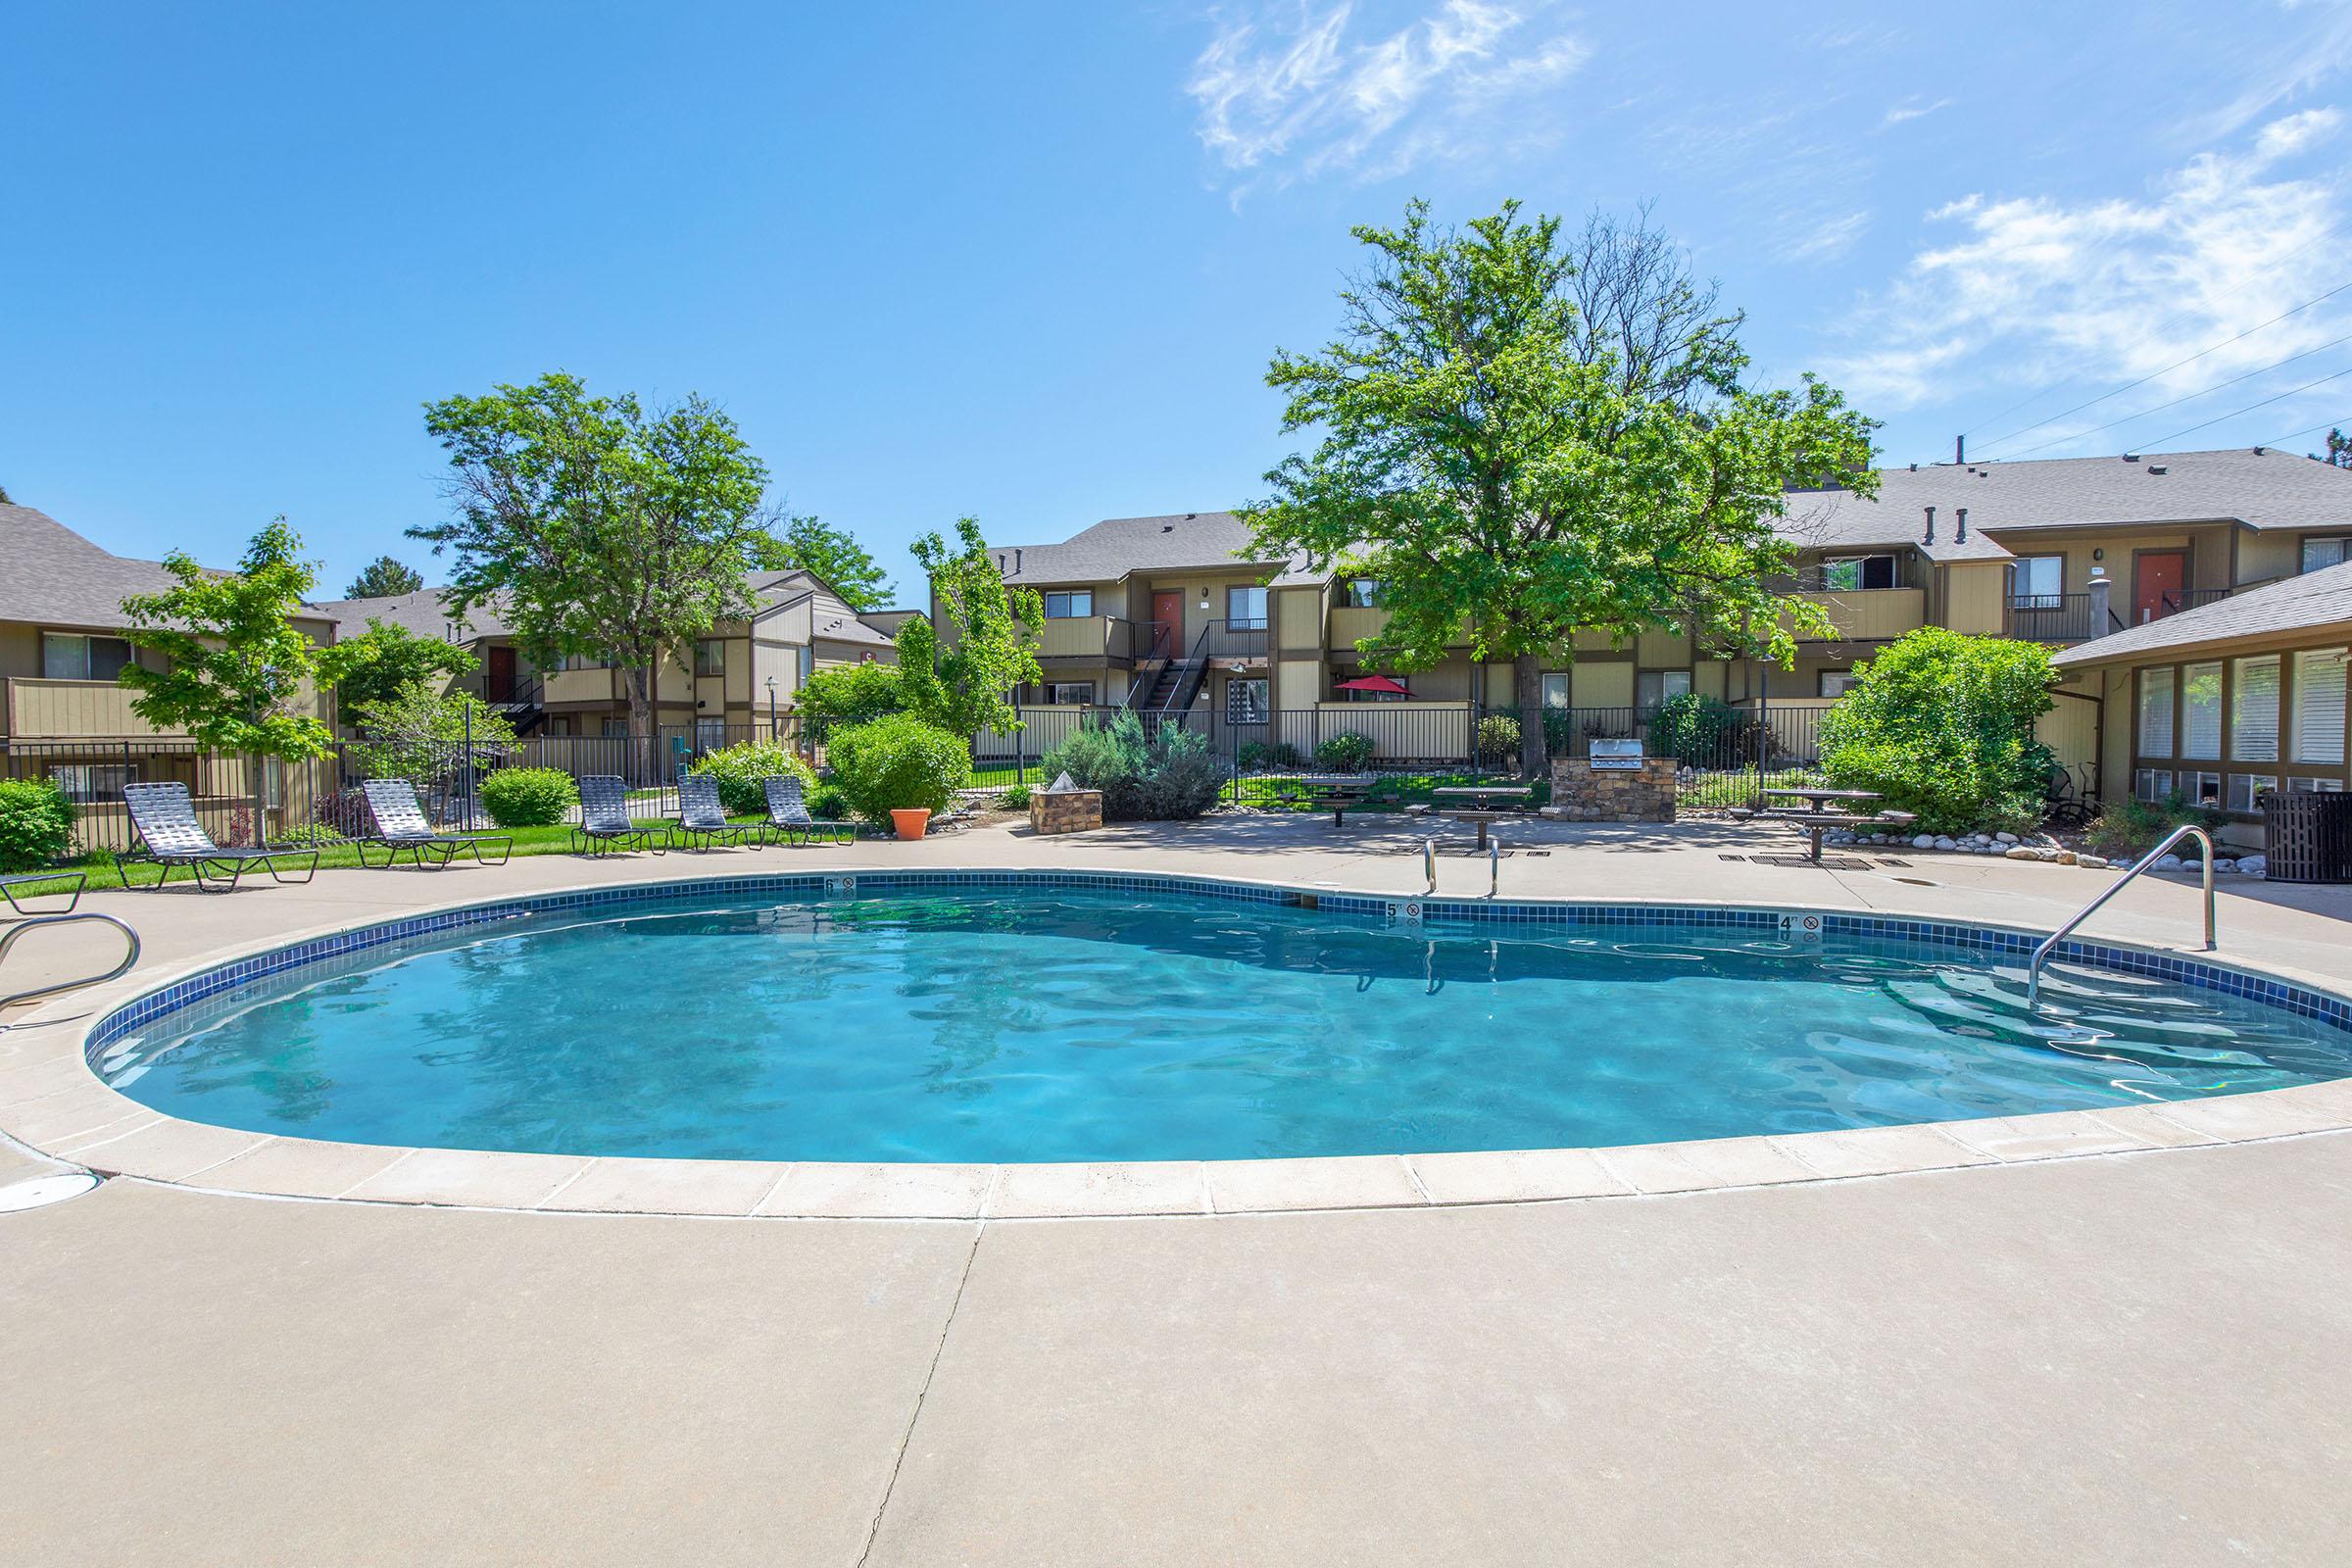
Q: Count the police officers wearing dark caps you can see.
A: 0